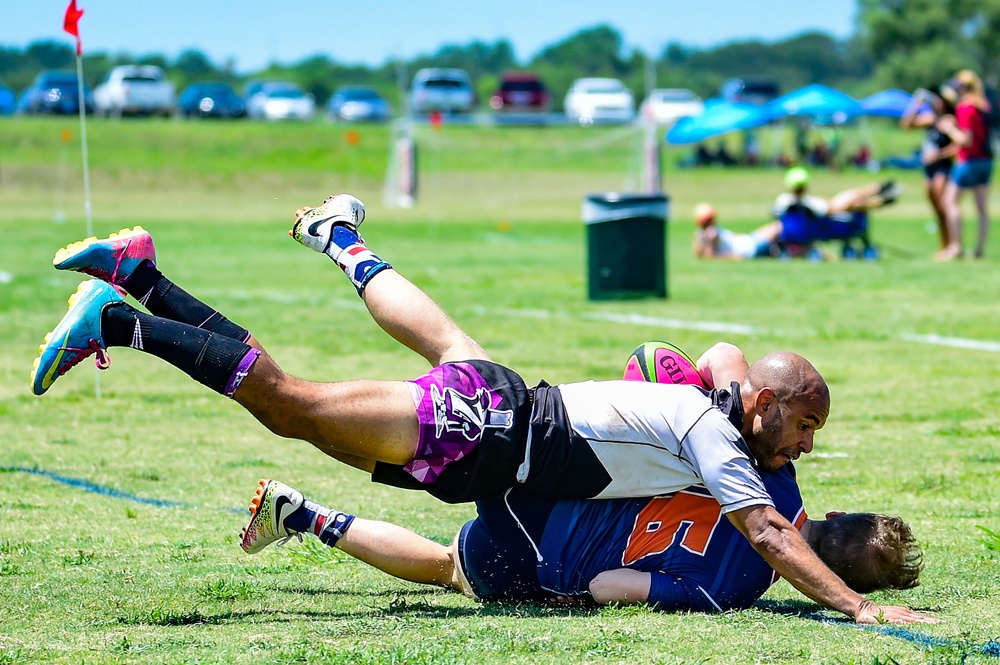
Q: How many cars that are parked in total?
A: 11